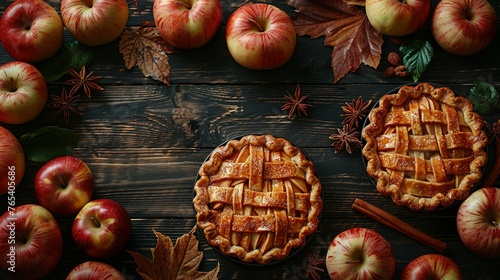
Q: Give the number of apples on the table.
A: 15